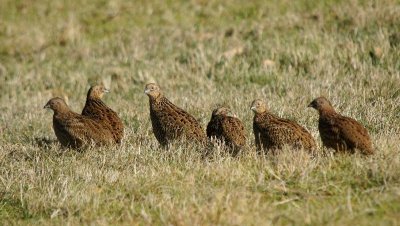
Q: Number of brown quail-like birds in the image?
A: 6